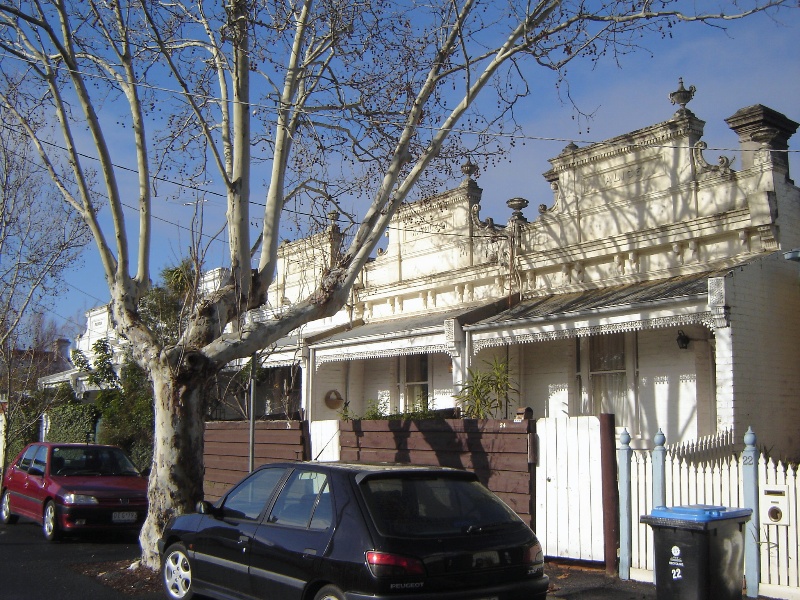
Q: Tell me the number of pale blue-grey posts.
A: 3